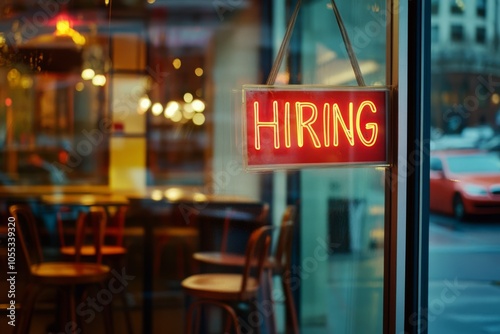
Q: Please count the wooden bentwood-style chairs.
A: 4